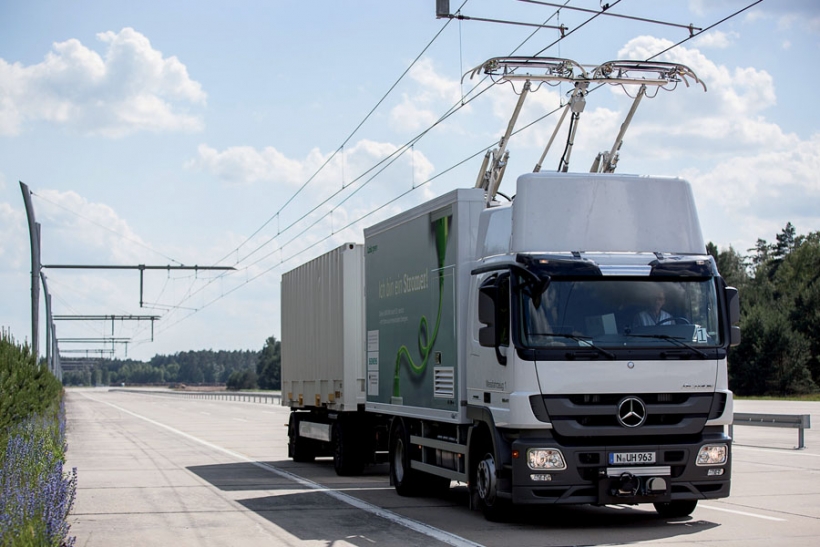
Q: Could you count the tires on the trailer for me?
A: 2